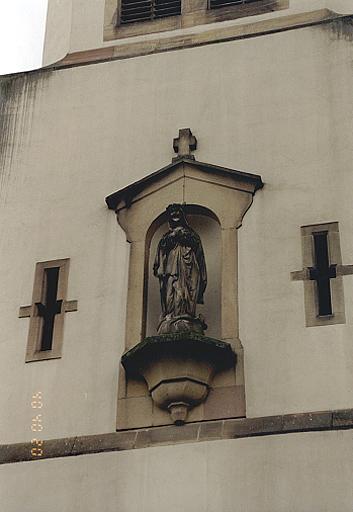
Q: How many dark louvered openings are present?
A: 2